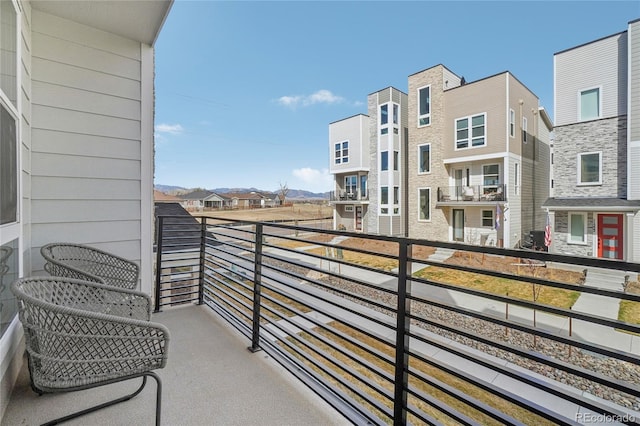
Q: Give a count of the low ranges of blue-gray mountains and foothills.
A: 1